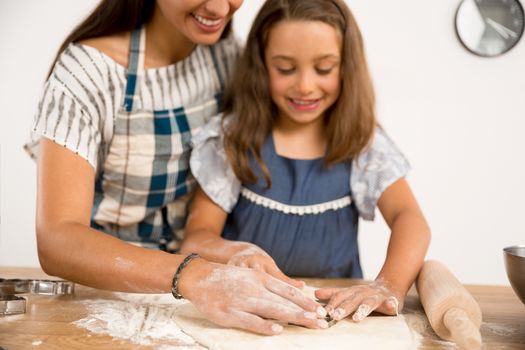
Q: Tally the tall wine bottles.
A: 0